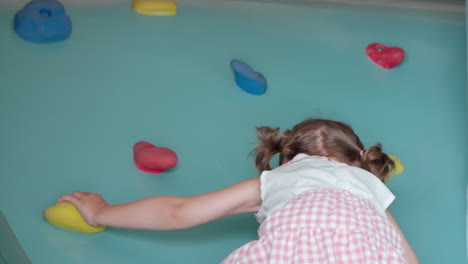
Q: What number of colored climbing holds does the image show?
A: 7